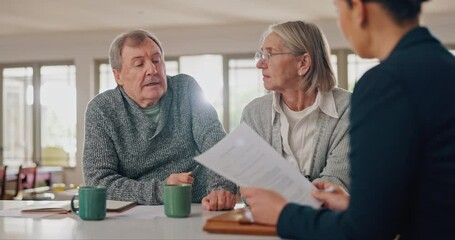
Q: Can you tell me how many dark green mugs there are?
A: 2